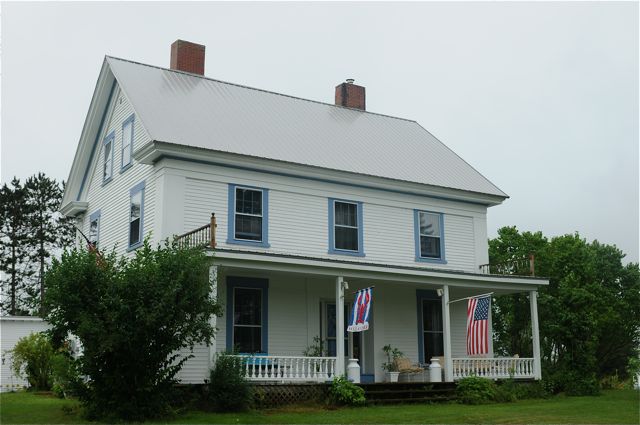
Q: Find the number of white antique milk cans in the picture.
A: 2